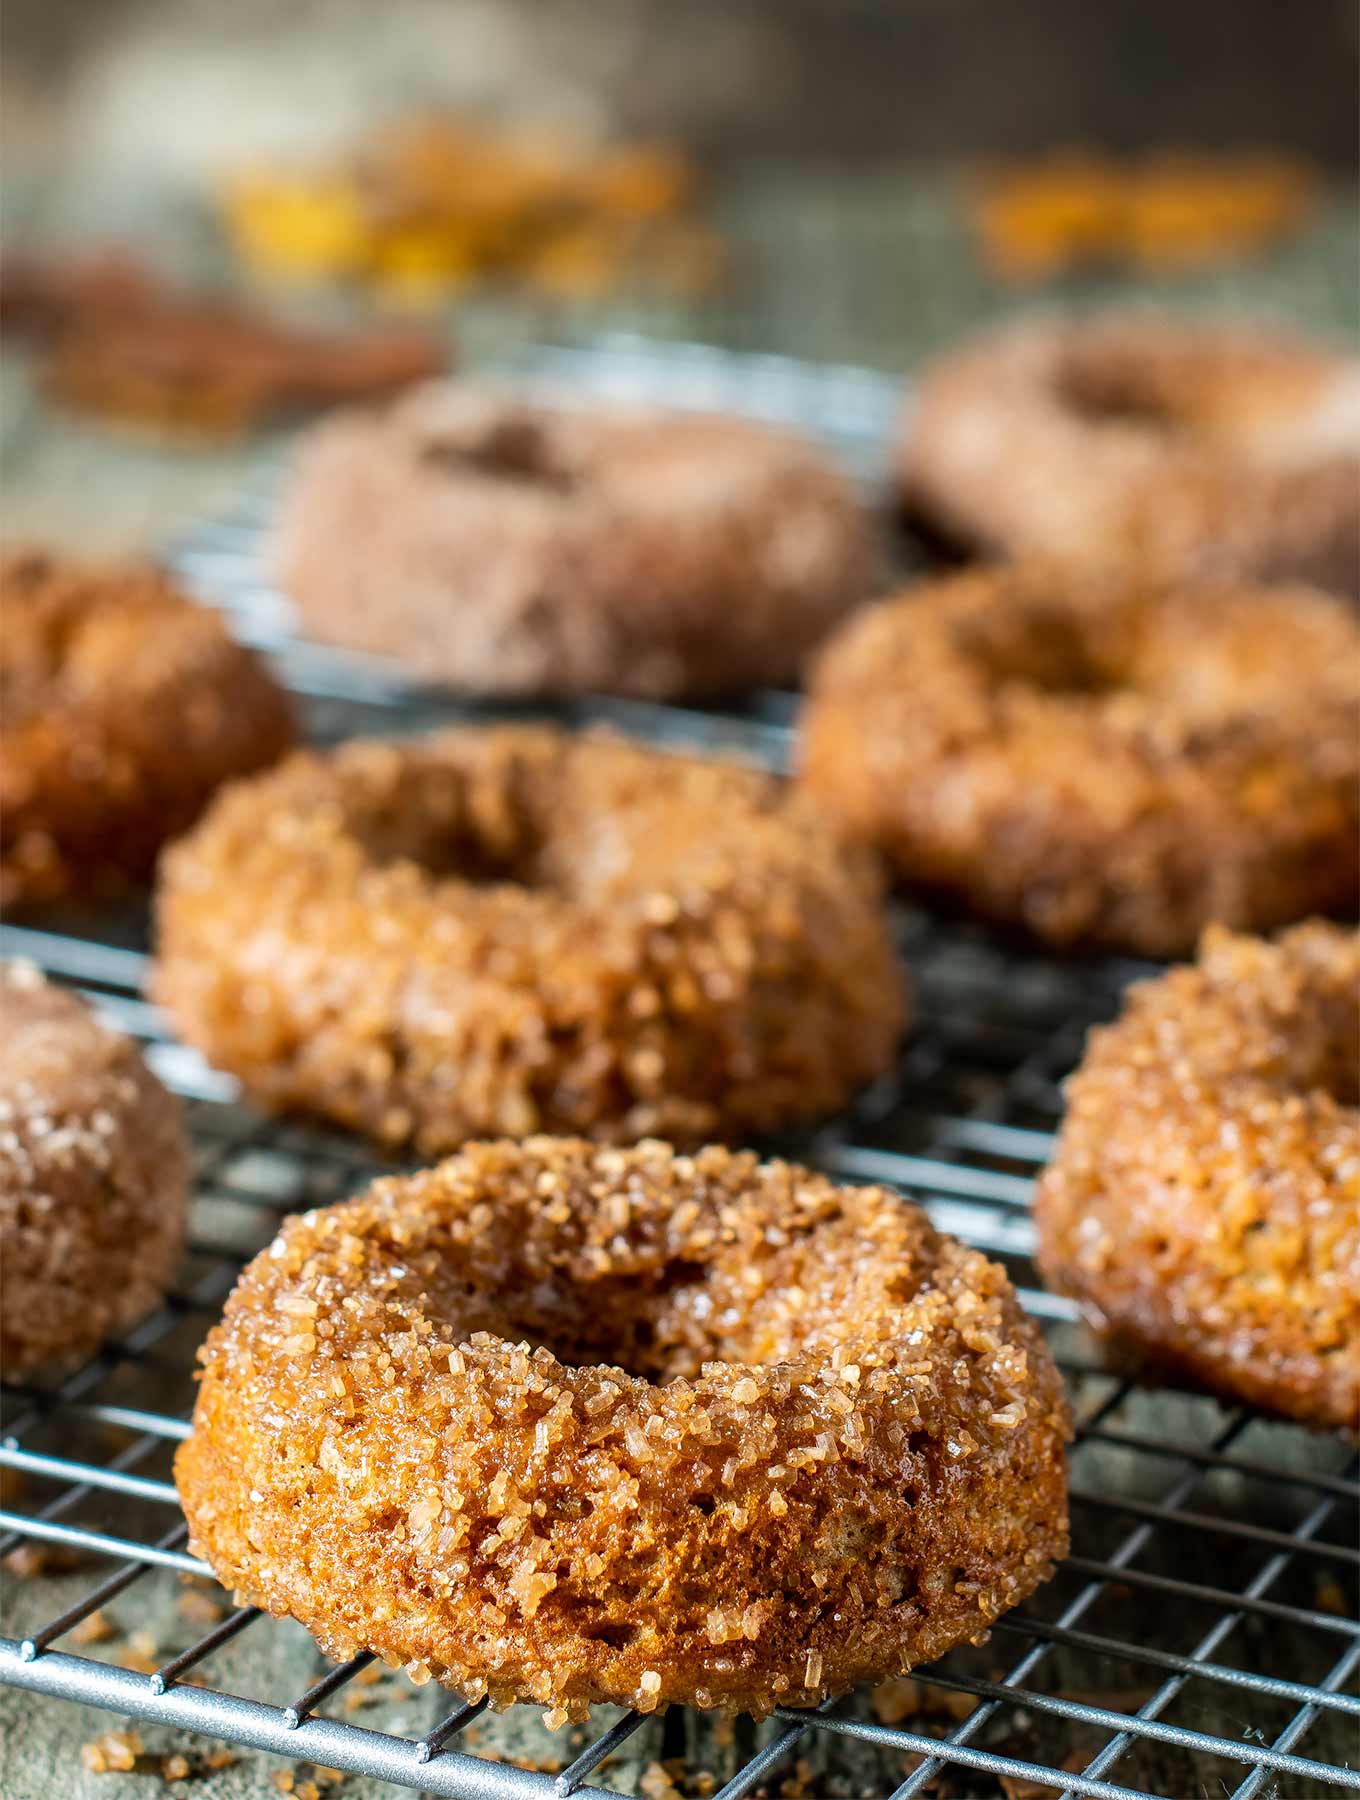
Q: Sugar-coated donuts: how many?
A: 8